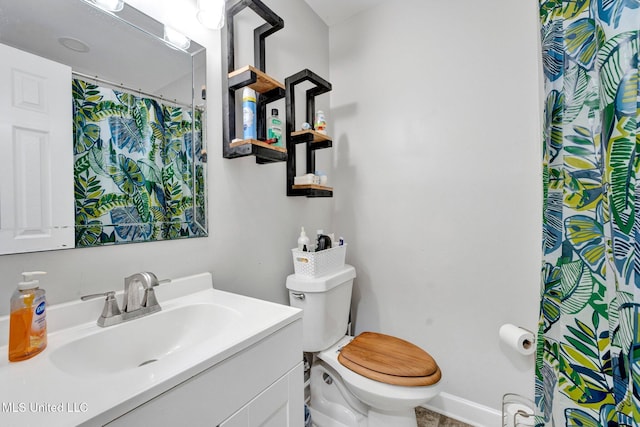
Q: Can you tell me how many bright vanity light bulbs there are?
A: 3